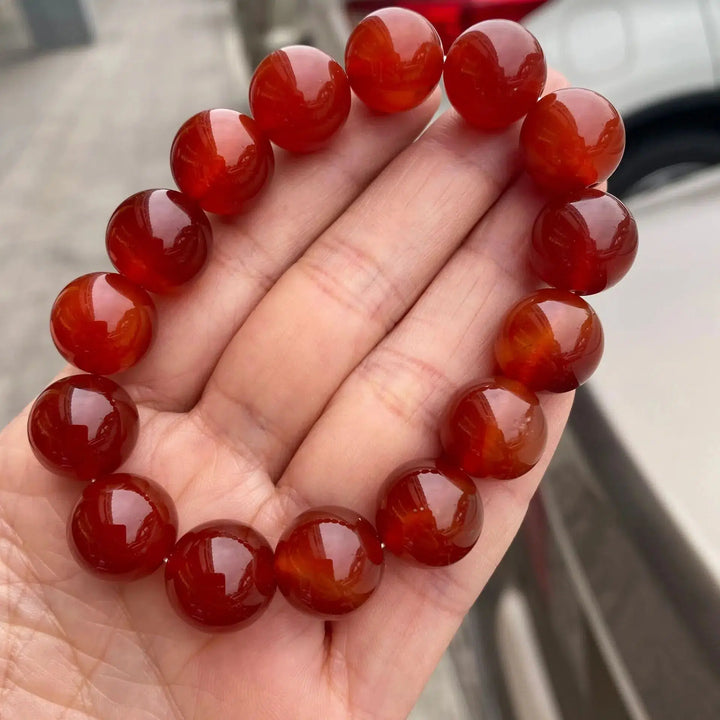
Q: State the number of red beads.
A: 15